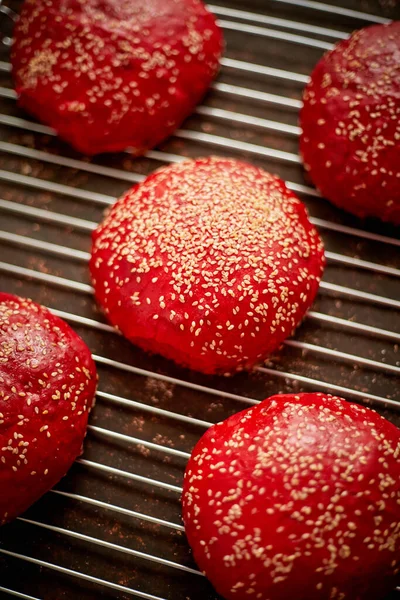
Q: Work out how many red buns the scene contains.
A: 5